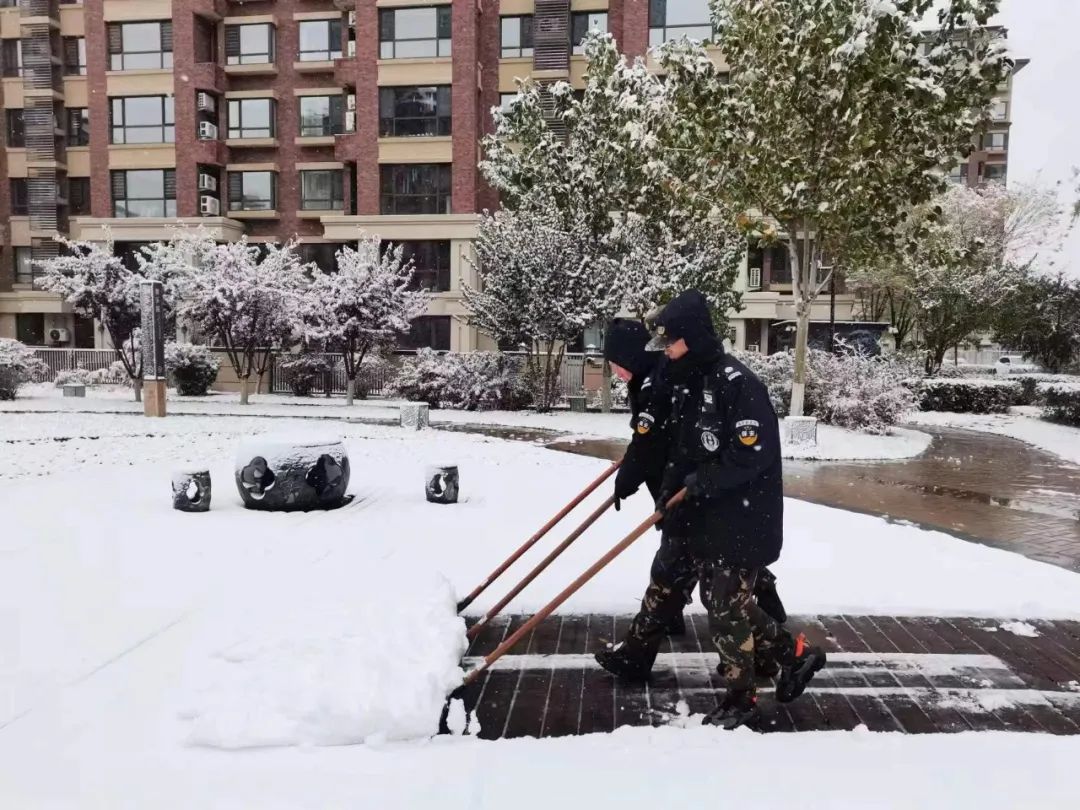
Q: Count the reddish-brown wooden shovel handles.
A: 3